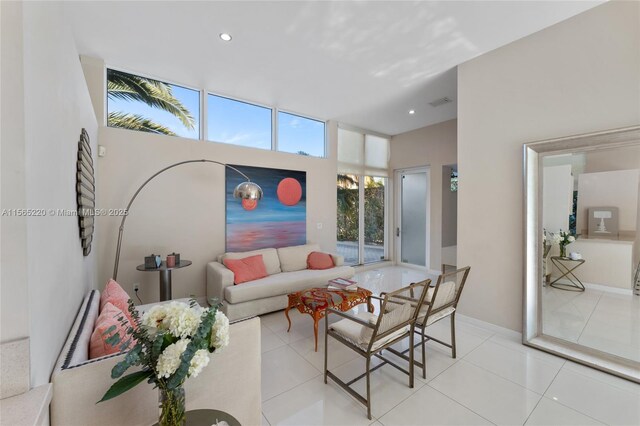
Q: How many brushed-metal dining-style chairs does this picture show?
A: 2